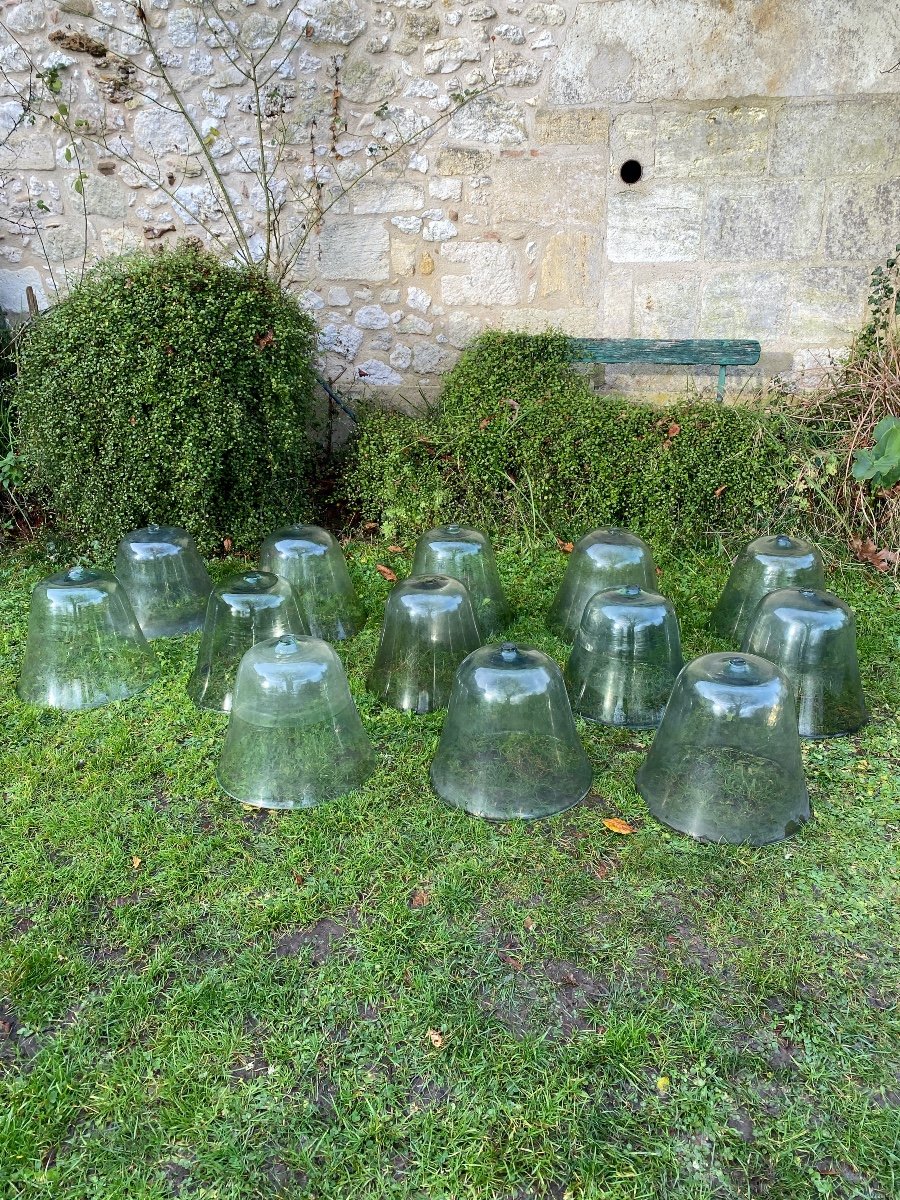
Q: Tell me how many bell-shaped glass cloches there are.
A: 13